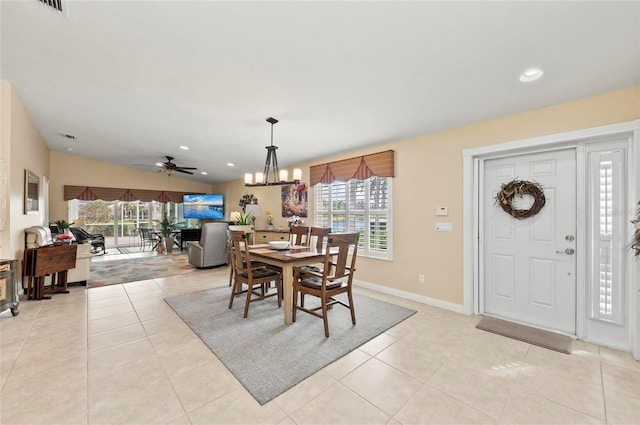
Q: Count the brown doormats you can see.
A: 1